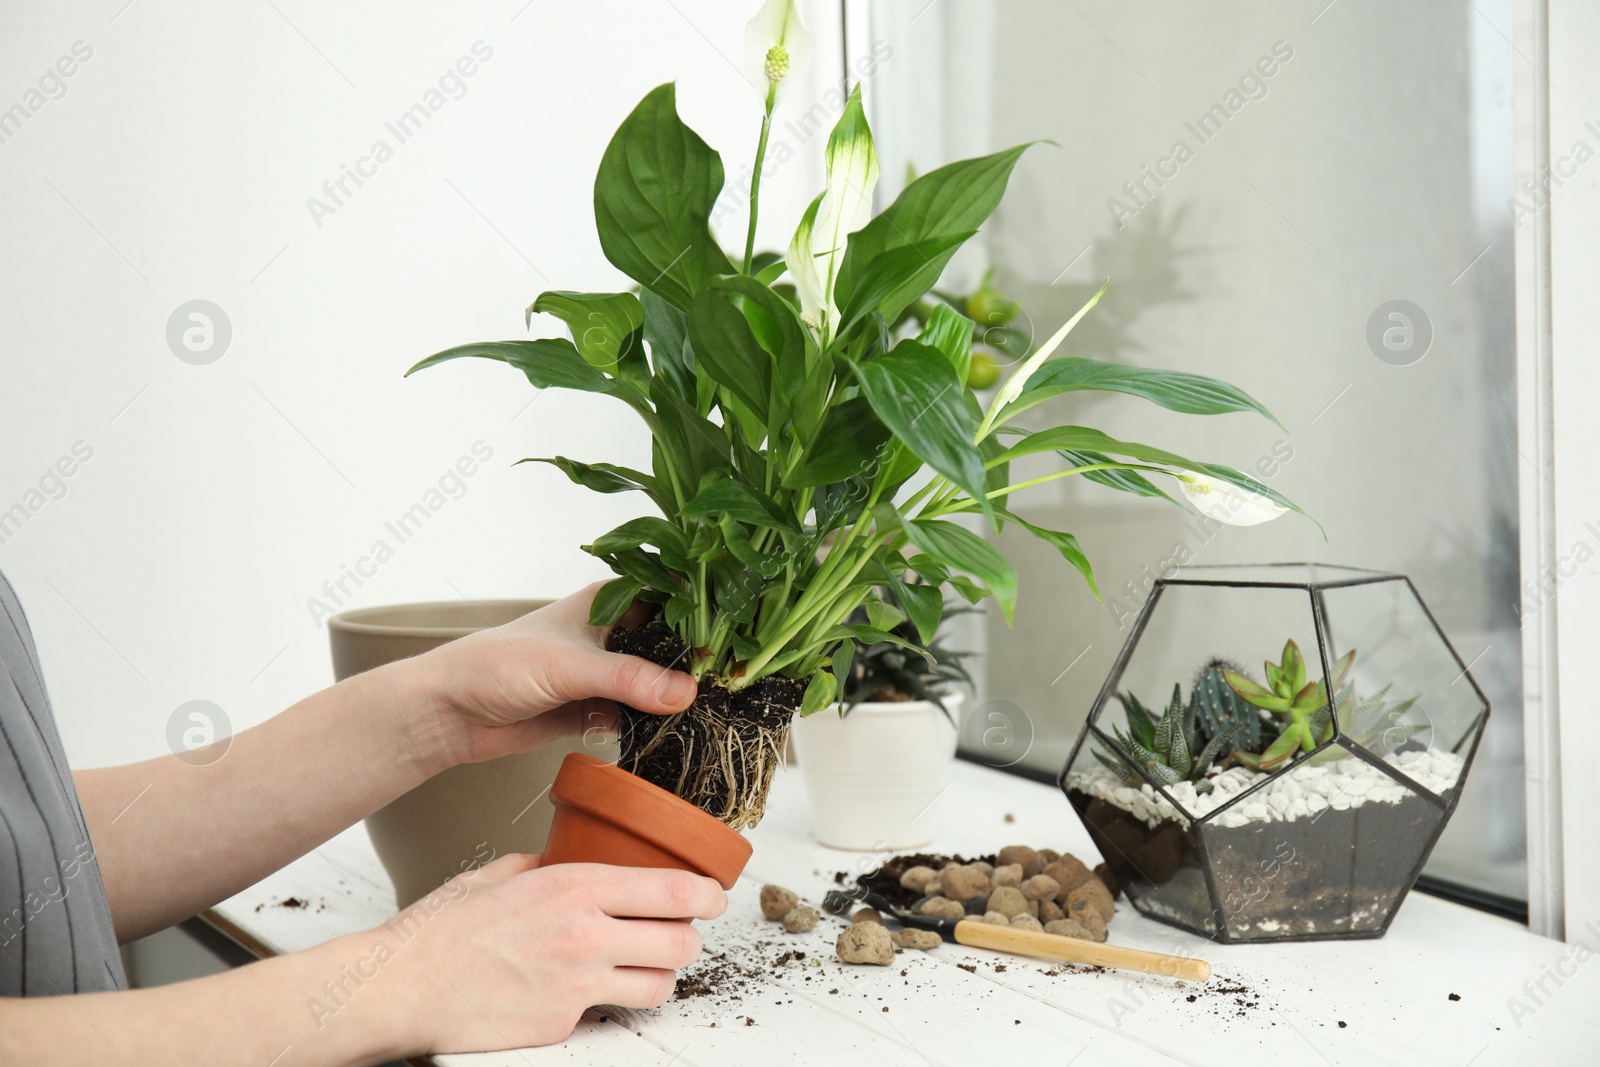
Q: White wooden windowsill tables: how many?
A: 1